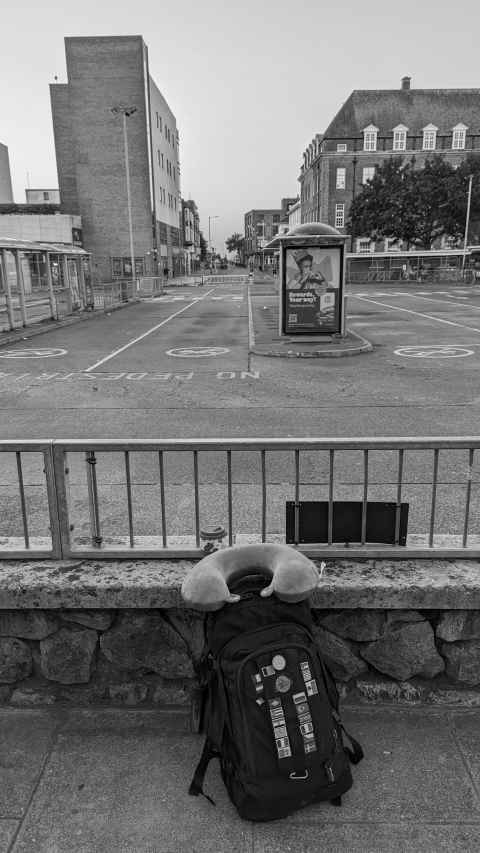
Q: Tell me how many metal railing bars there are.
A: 13